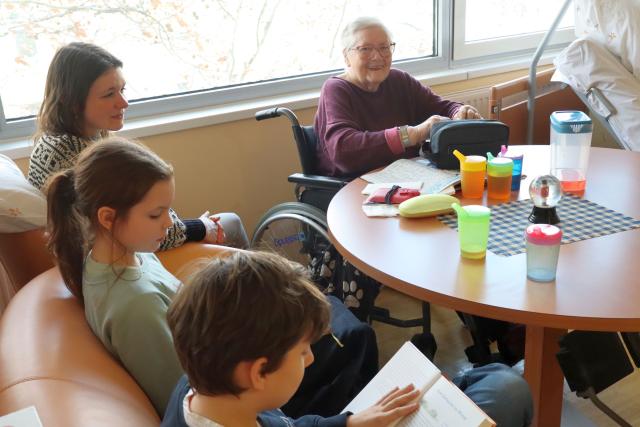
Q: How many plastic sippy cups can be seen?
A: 5